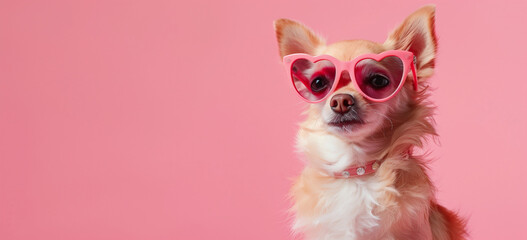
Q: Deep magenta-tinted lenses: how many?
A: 2